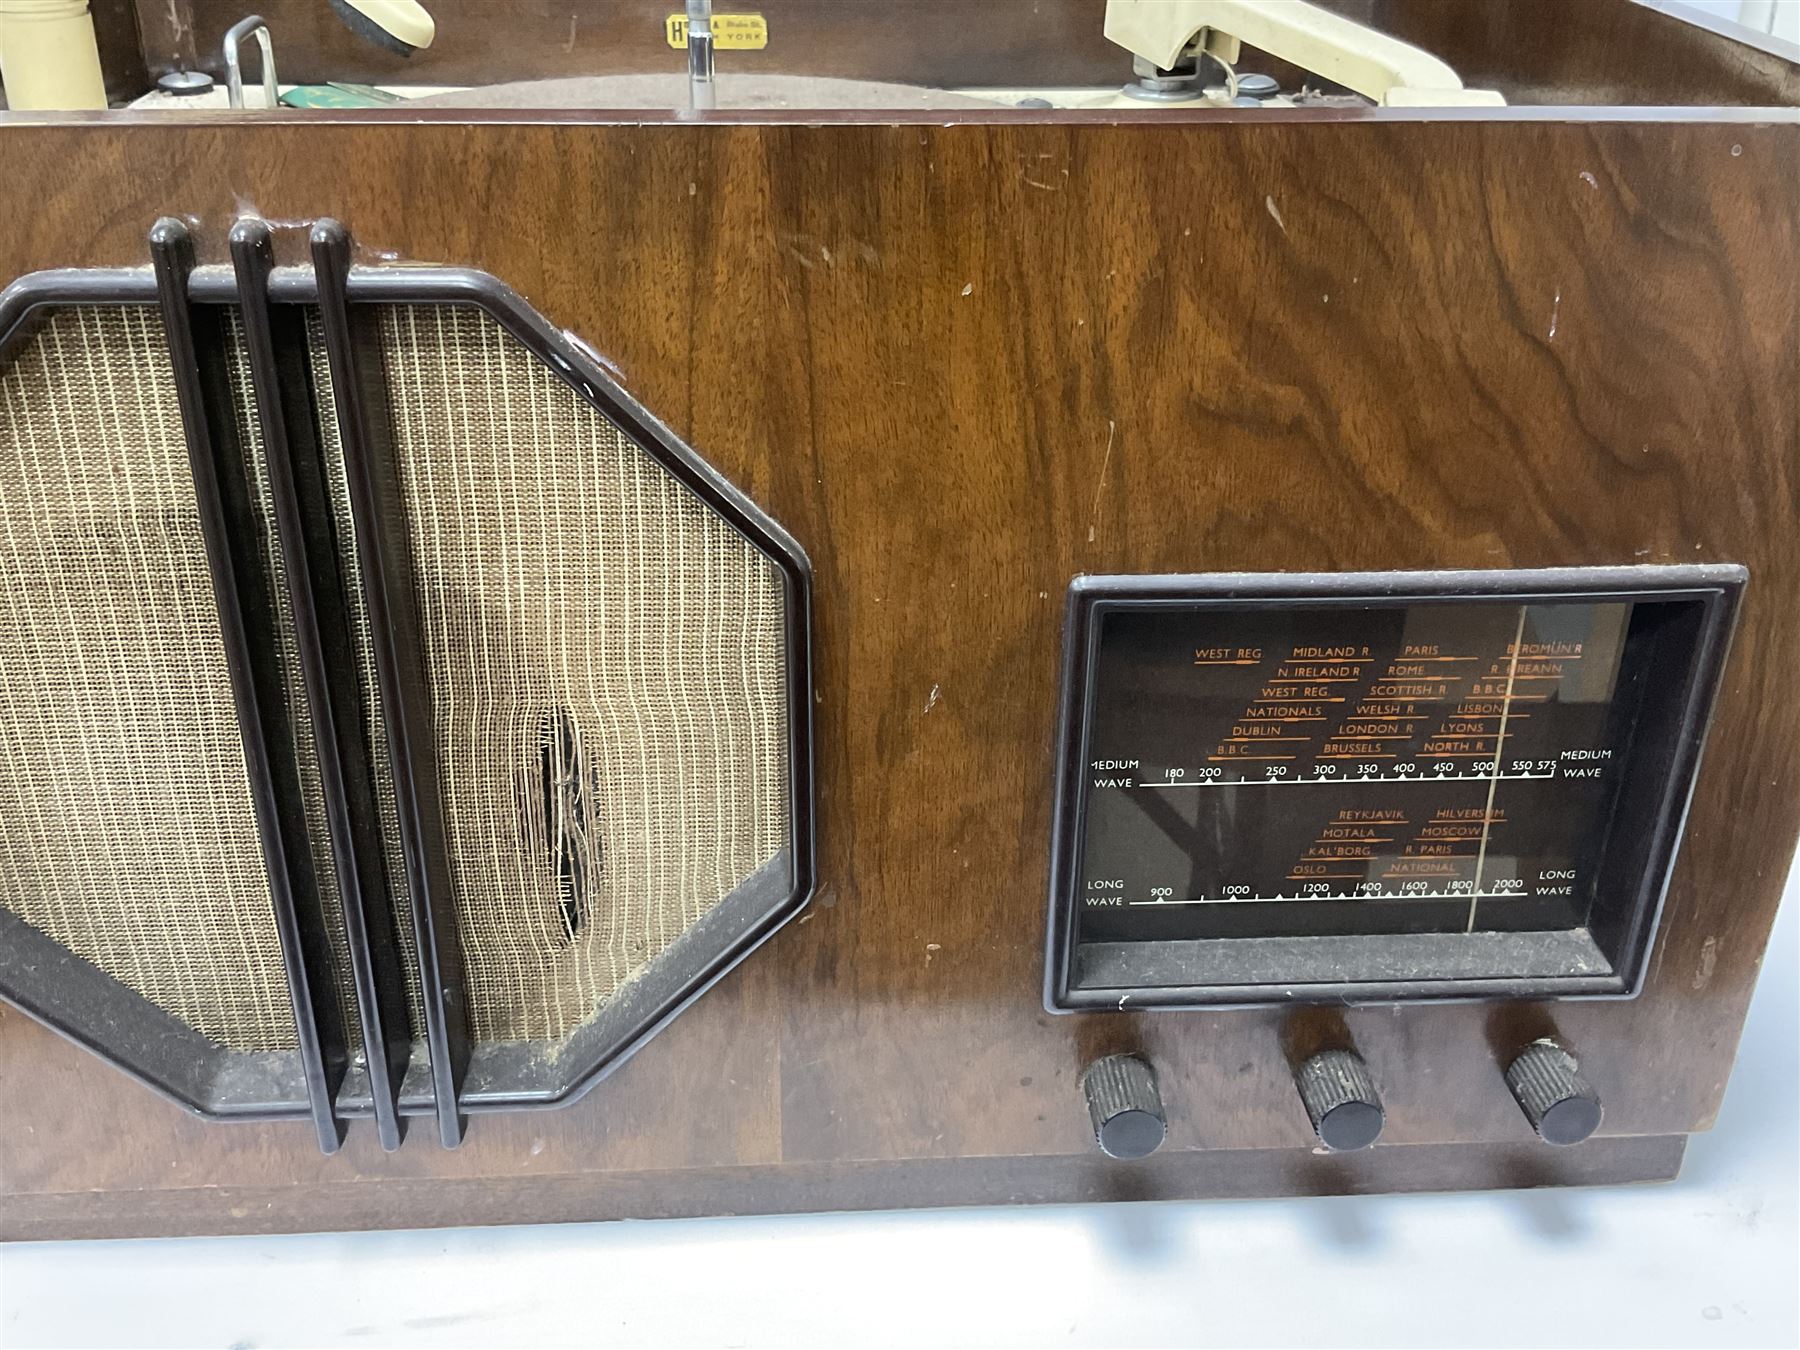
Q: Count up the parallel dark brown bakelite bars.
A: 3